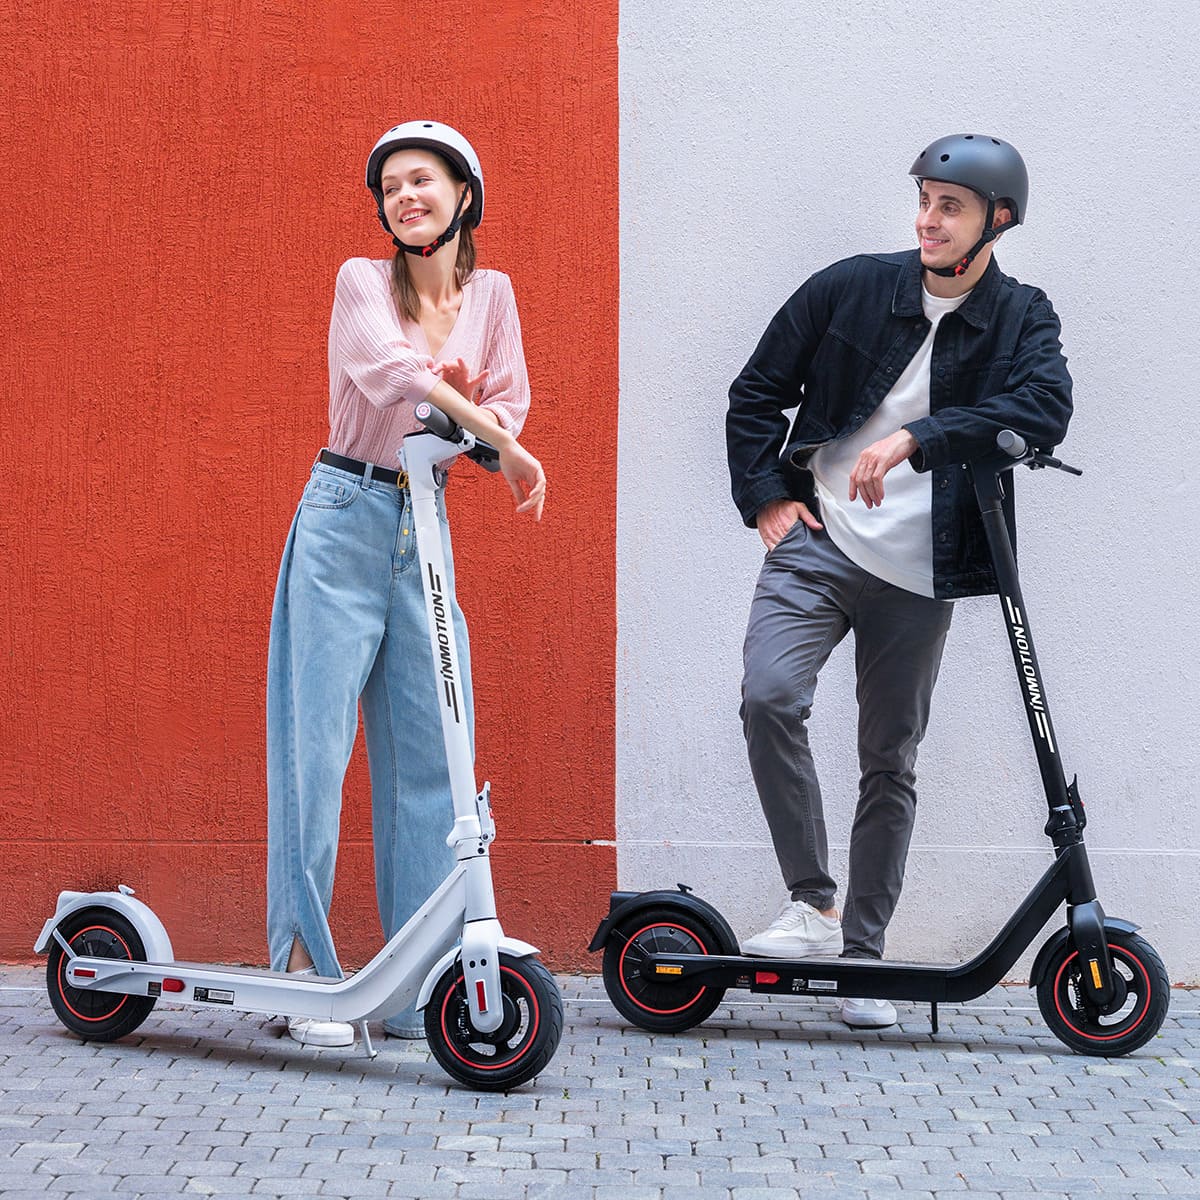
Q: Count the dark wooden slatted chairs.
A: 0